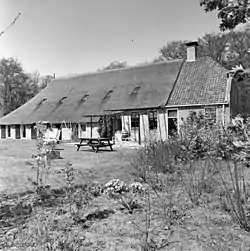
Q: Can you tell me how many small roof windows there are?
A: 5